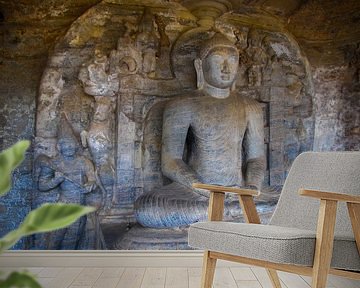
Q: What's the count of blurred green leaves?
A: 3